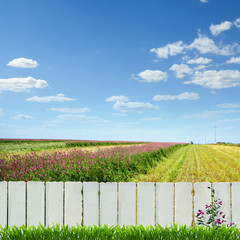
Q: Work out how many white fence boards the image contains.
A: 14